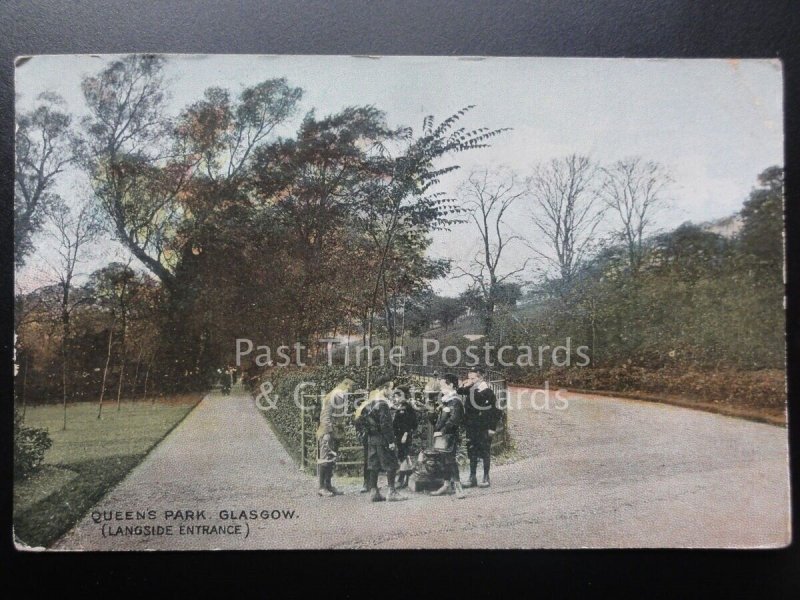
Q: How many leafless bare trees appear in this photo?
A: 3